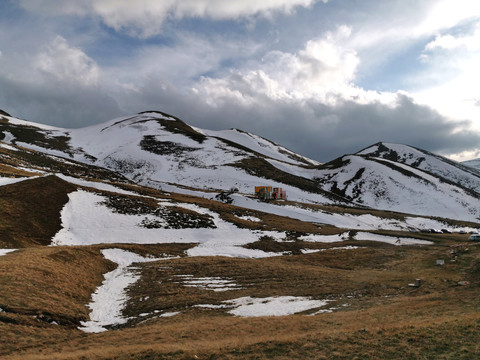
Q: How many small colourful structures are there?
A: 2